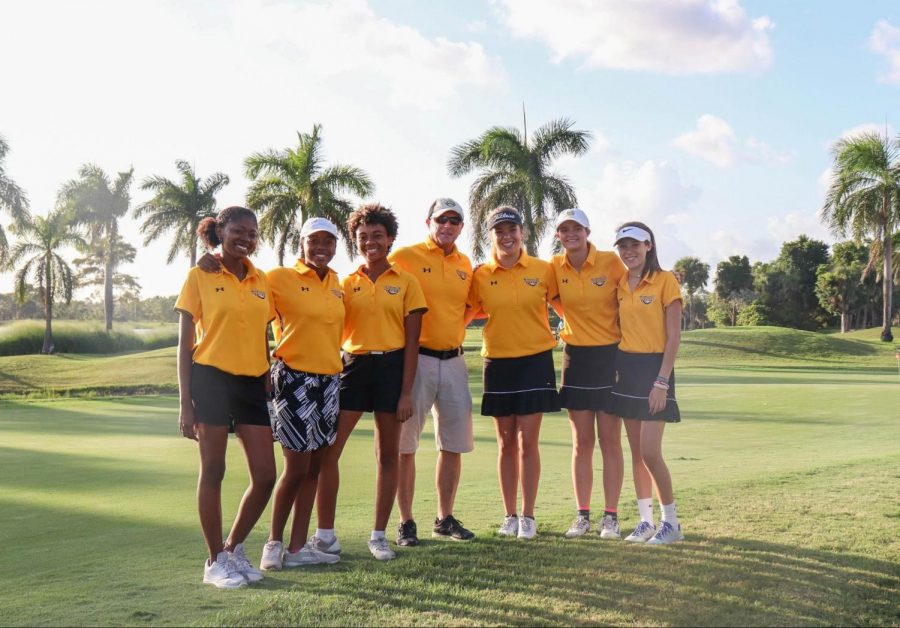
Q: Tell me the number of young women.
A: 6